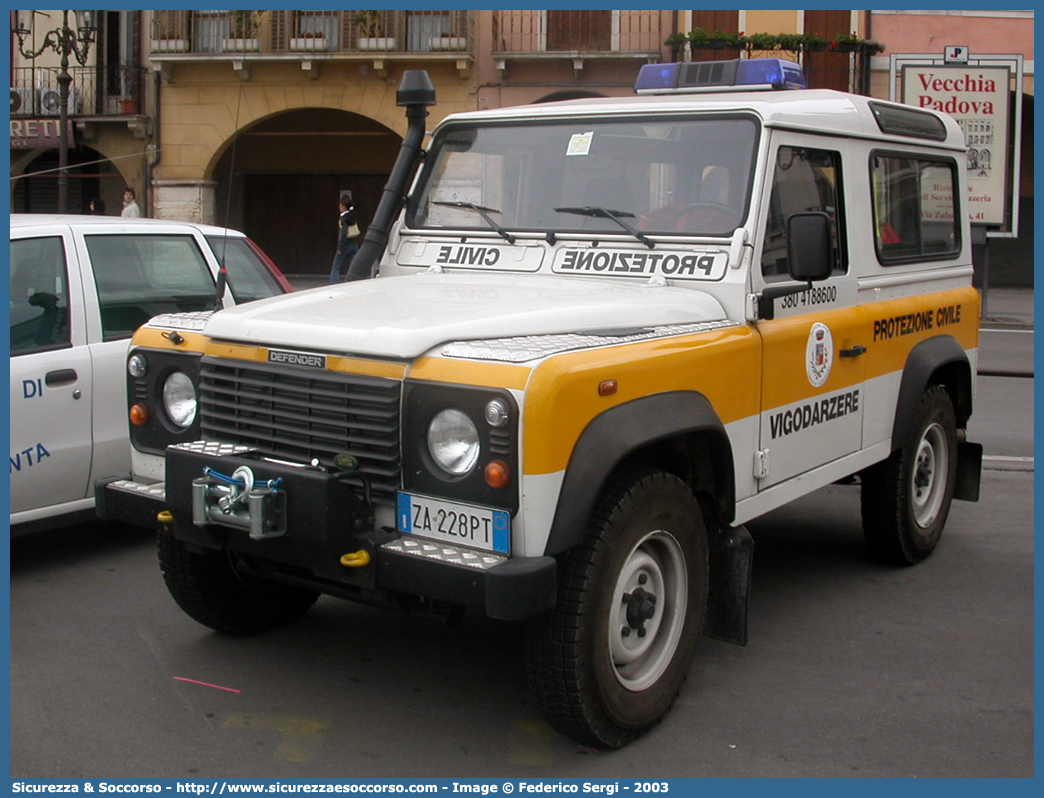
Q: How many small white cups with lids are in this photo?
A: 0